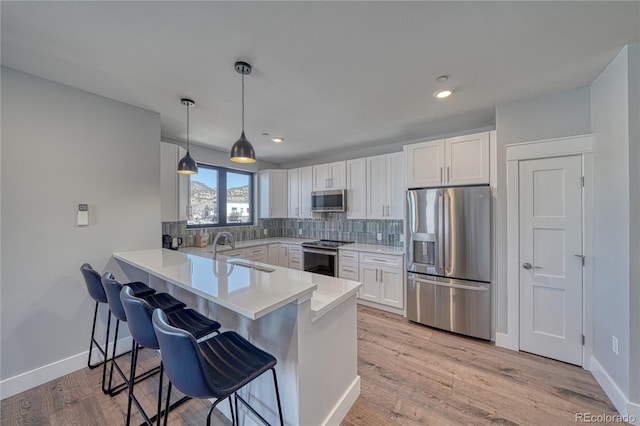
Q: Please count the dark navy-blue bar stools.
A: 4